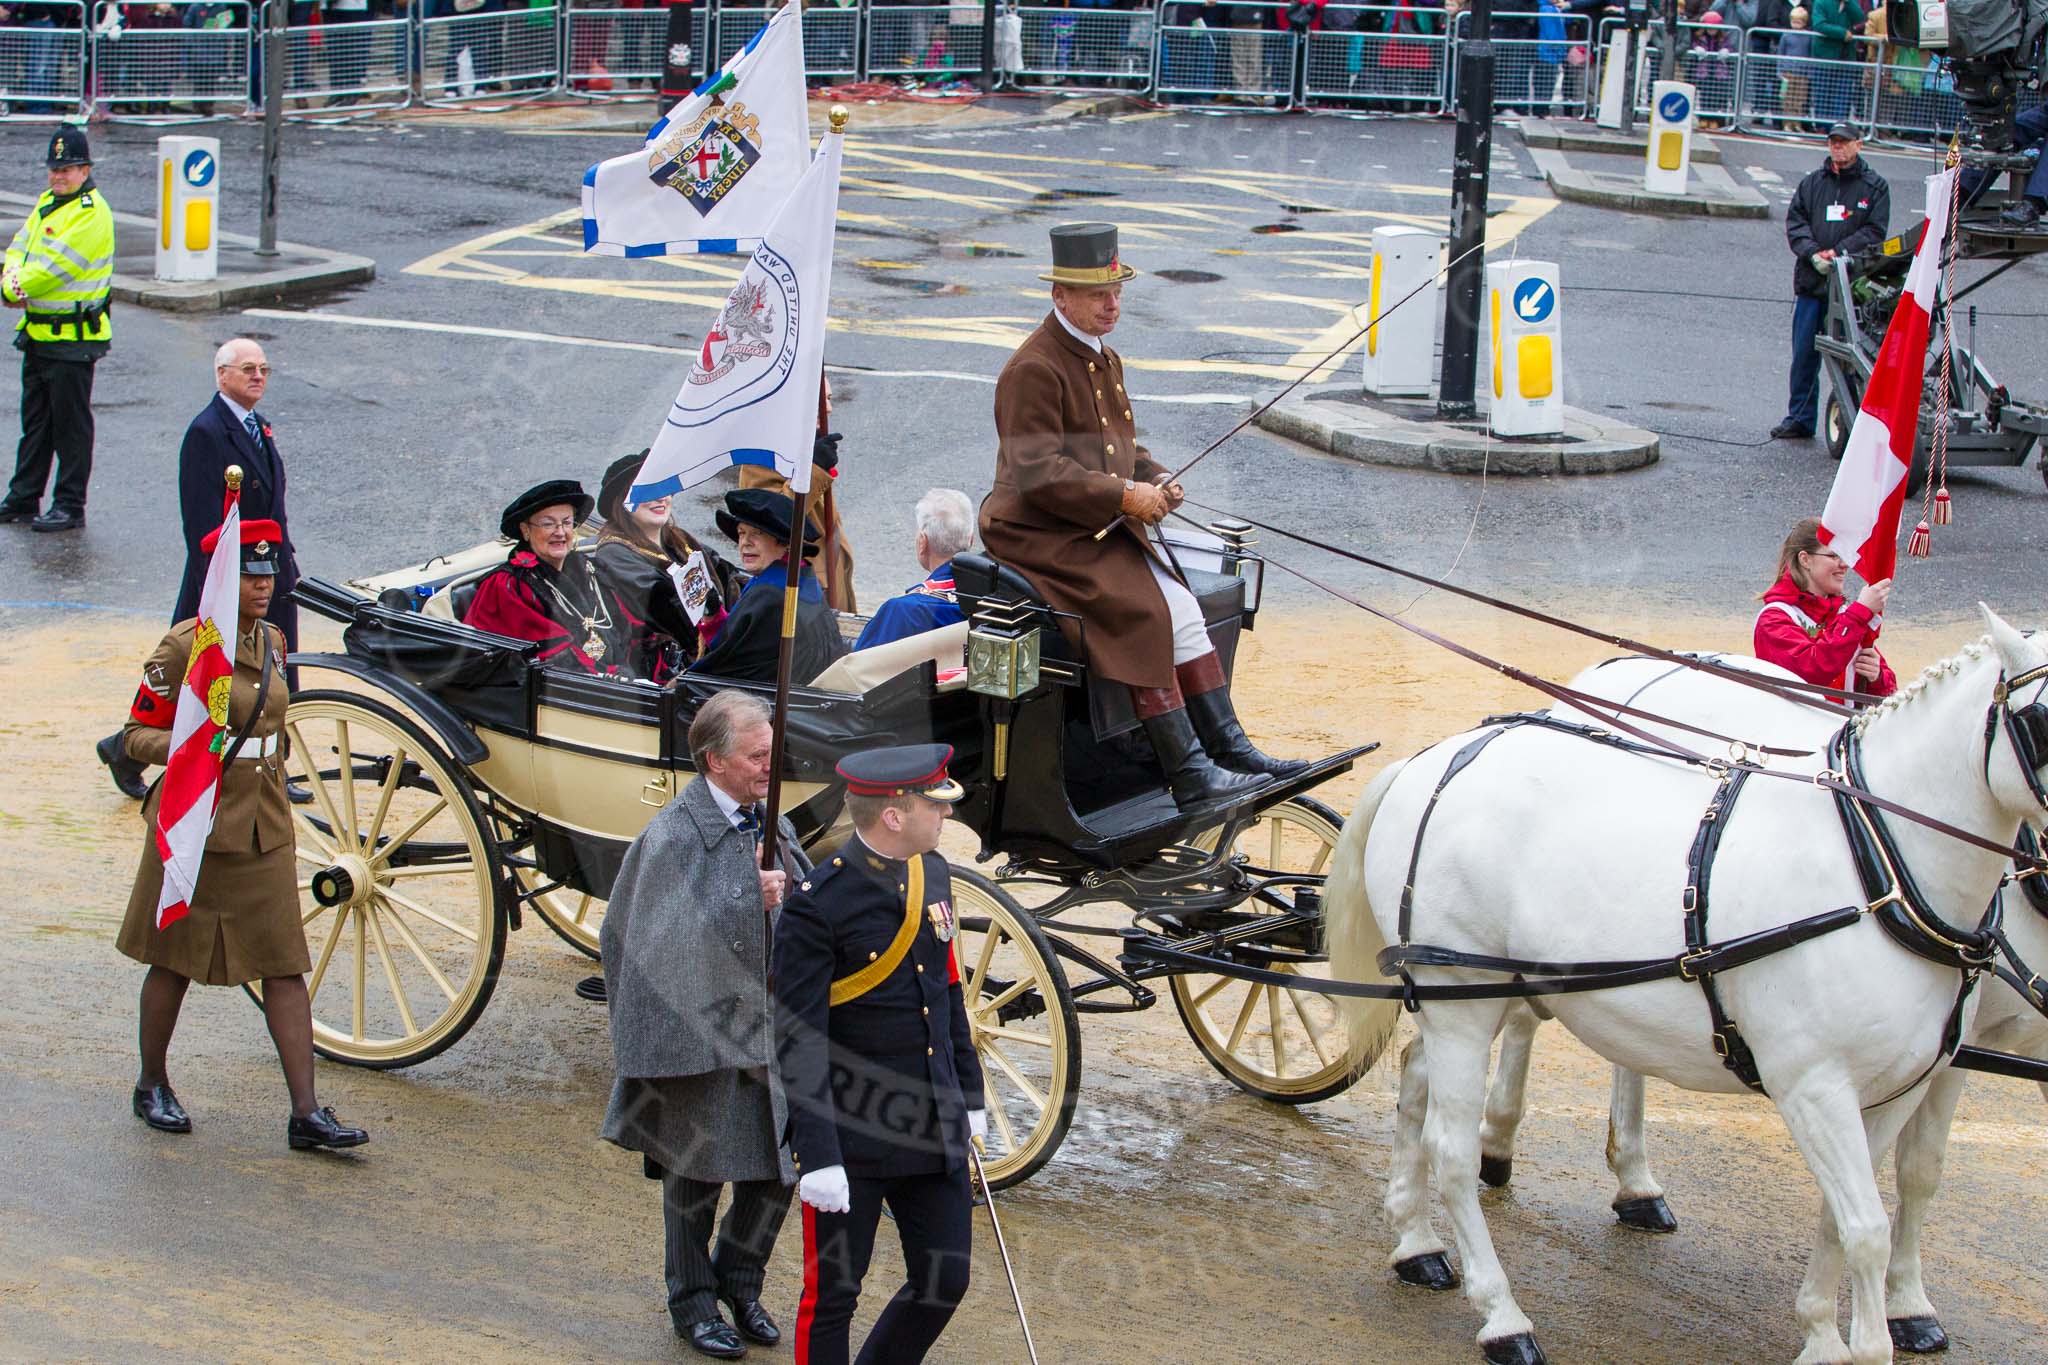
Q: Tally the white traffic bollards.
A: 5